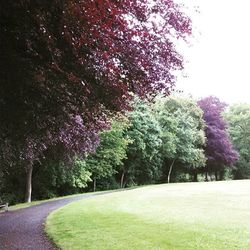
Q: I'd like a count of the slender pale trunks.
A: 4